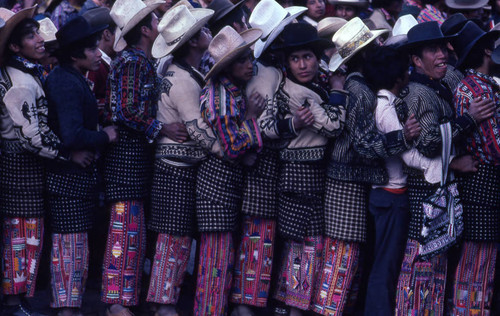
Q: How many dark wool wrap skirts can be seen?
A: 10